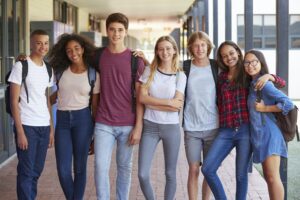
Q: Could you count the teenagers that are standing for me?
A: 7